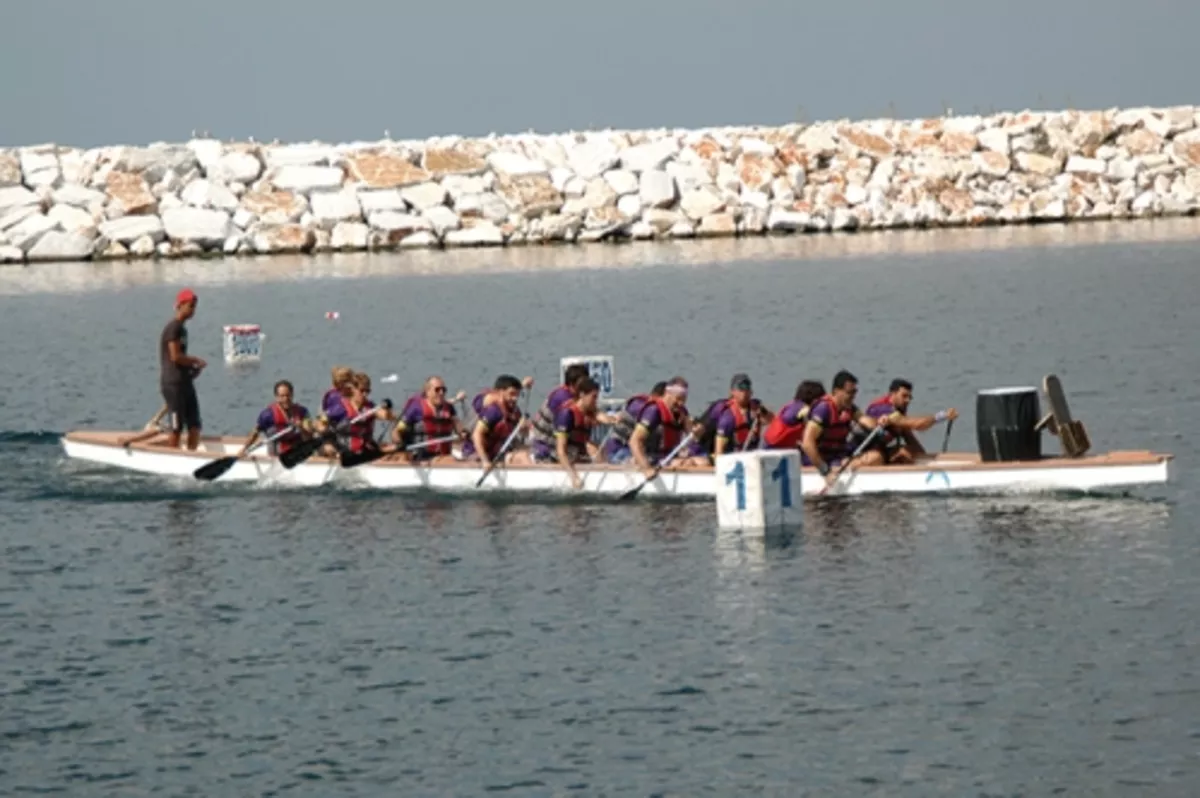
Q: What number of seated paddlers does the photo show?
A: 13